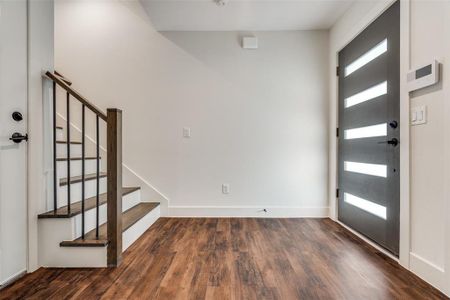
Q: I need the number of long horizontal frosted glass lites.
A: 5